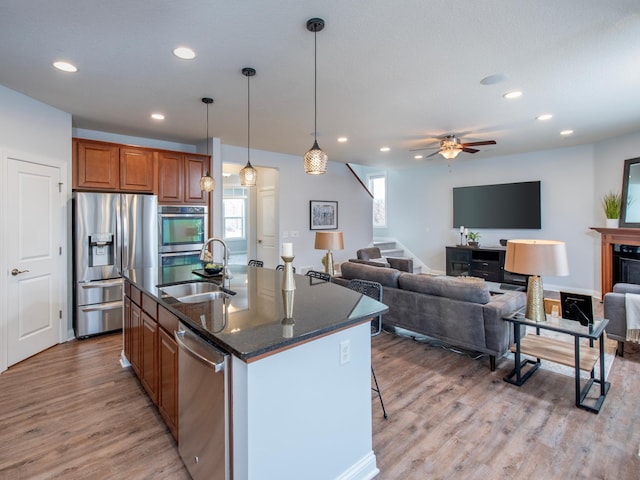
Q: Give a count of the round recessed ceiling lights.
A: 9